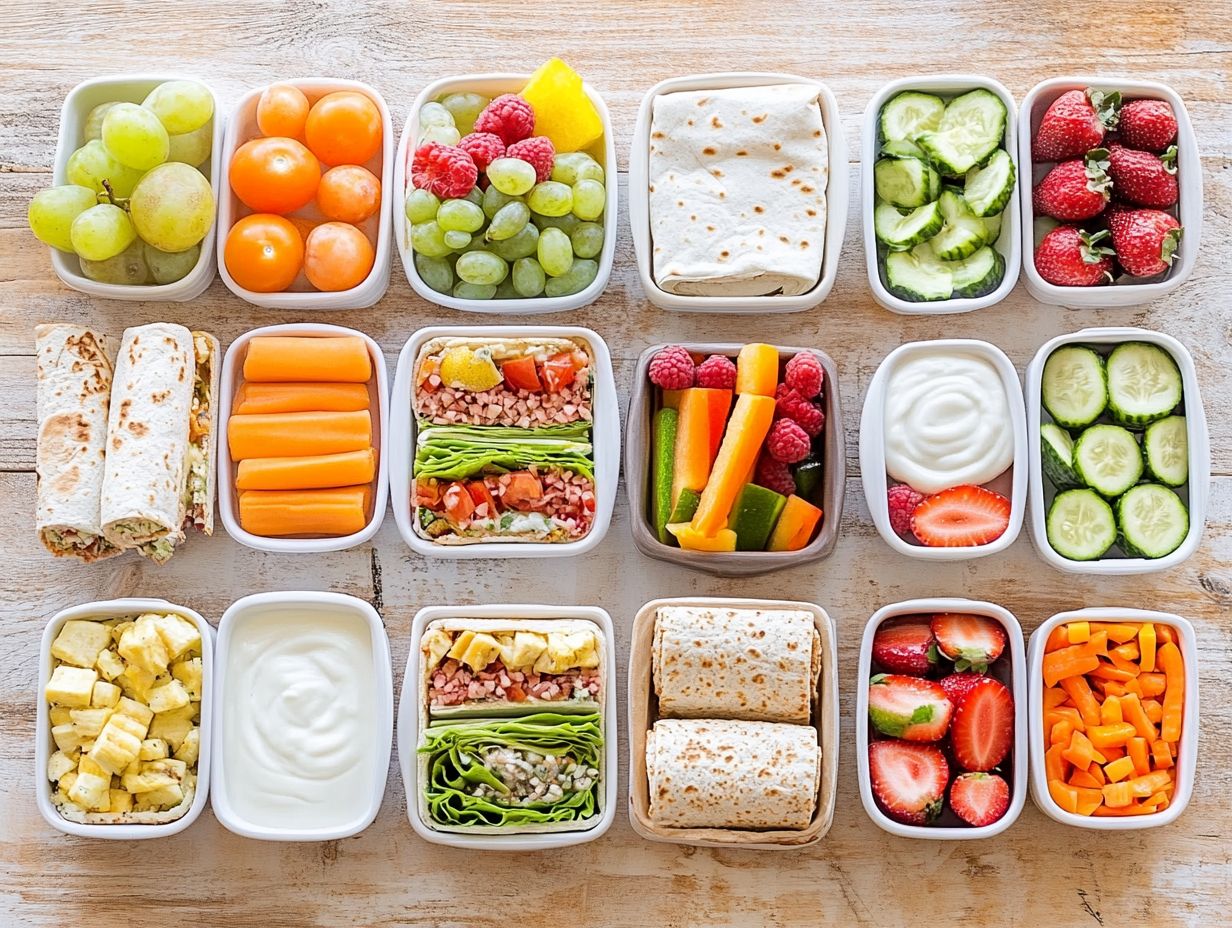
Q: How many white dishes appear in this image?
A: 15